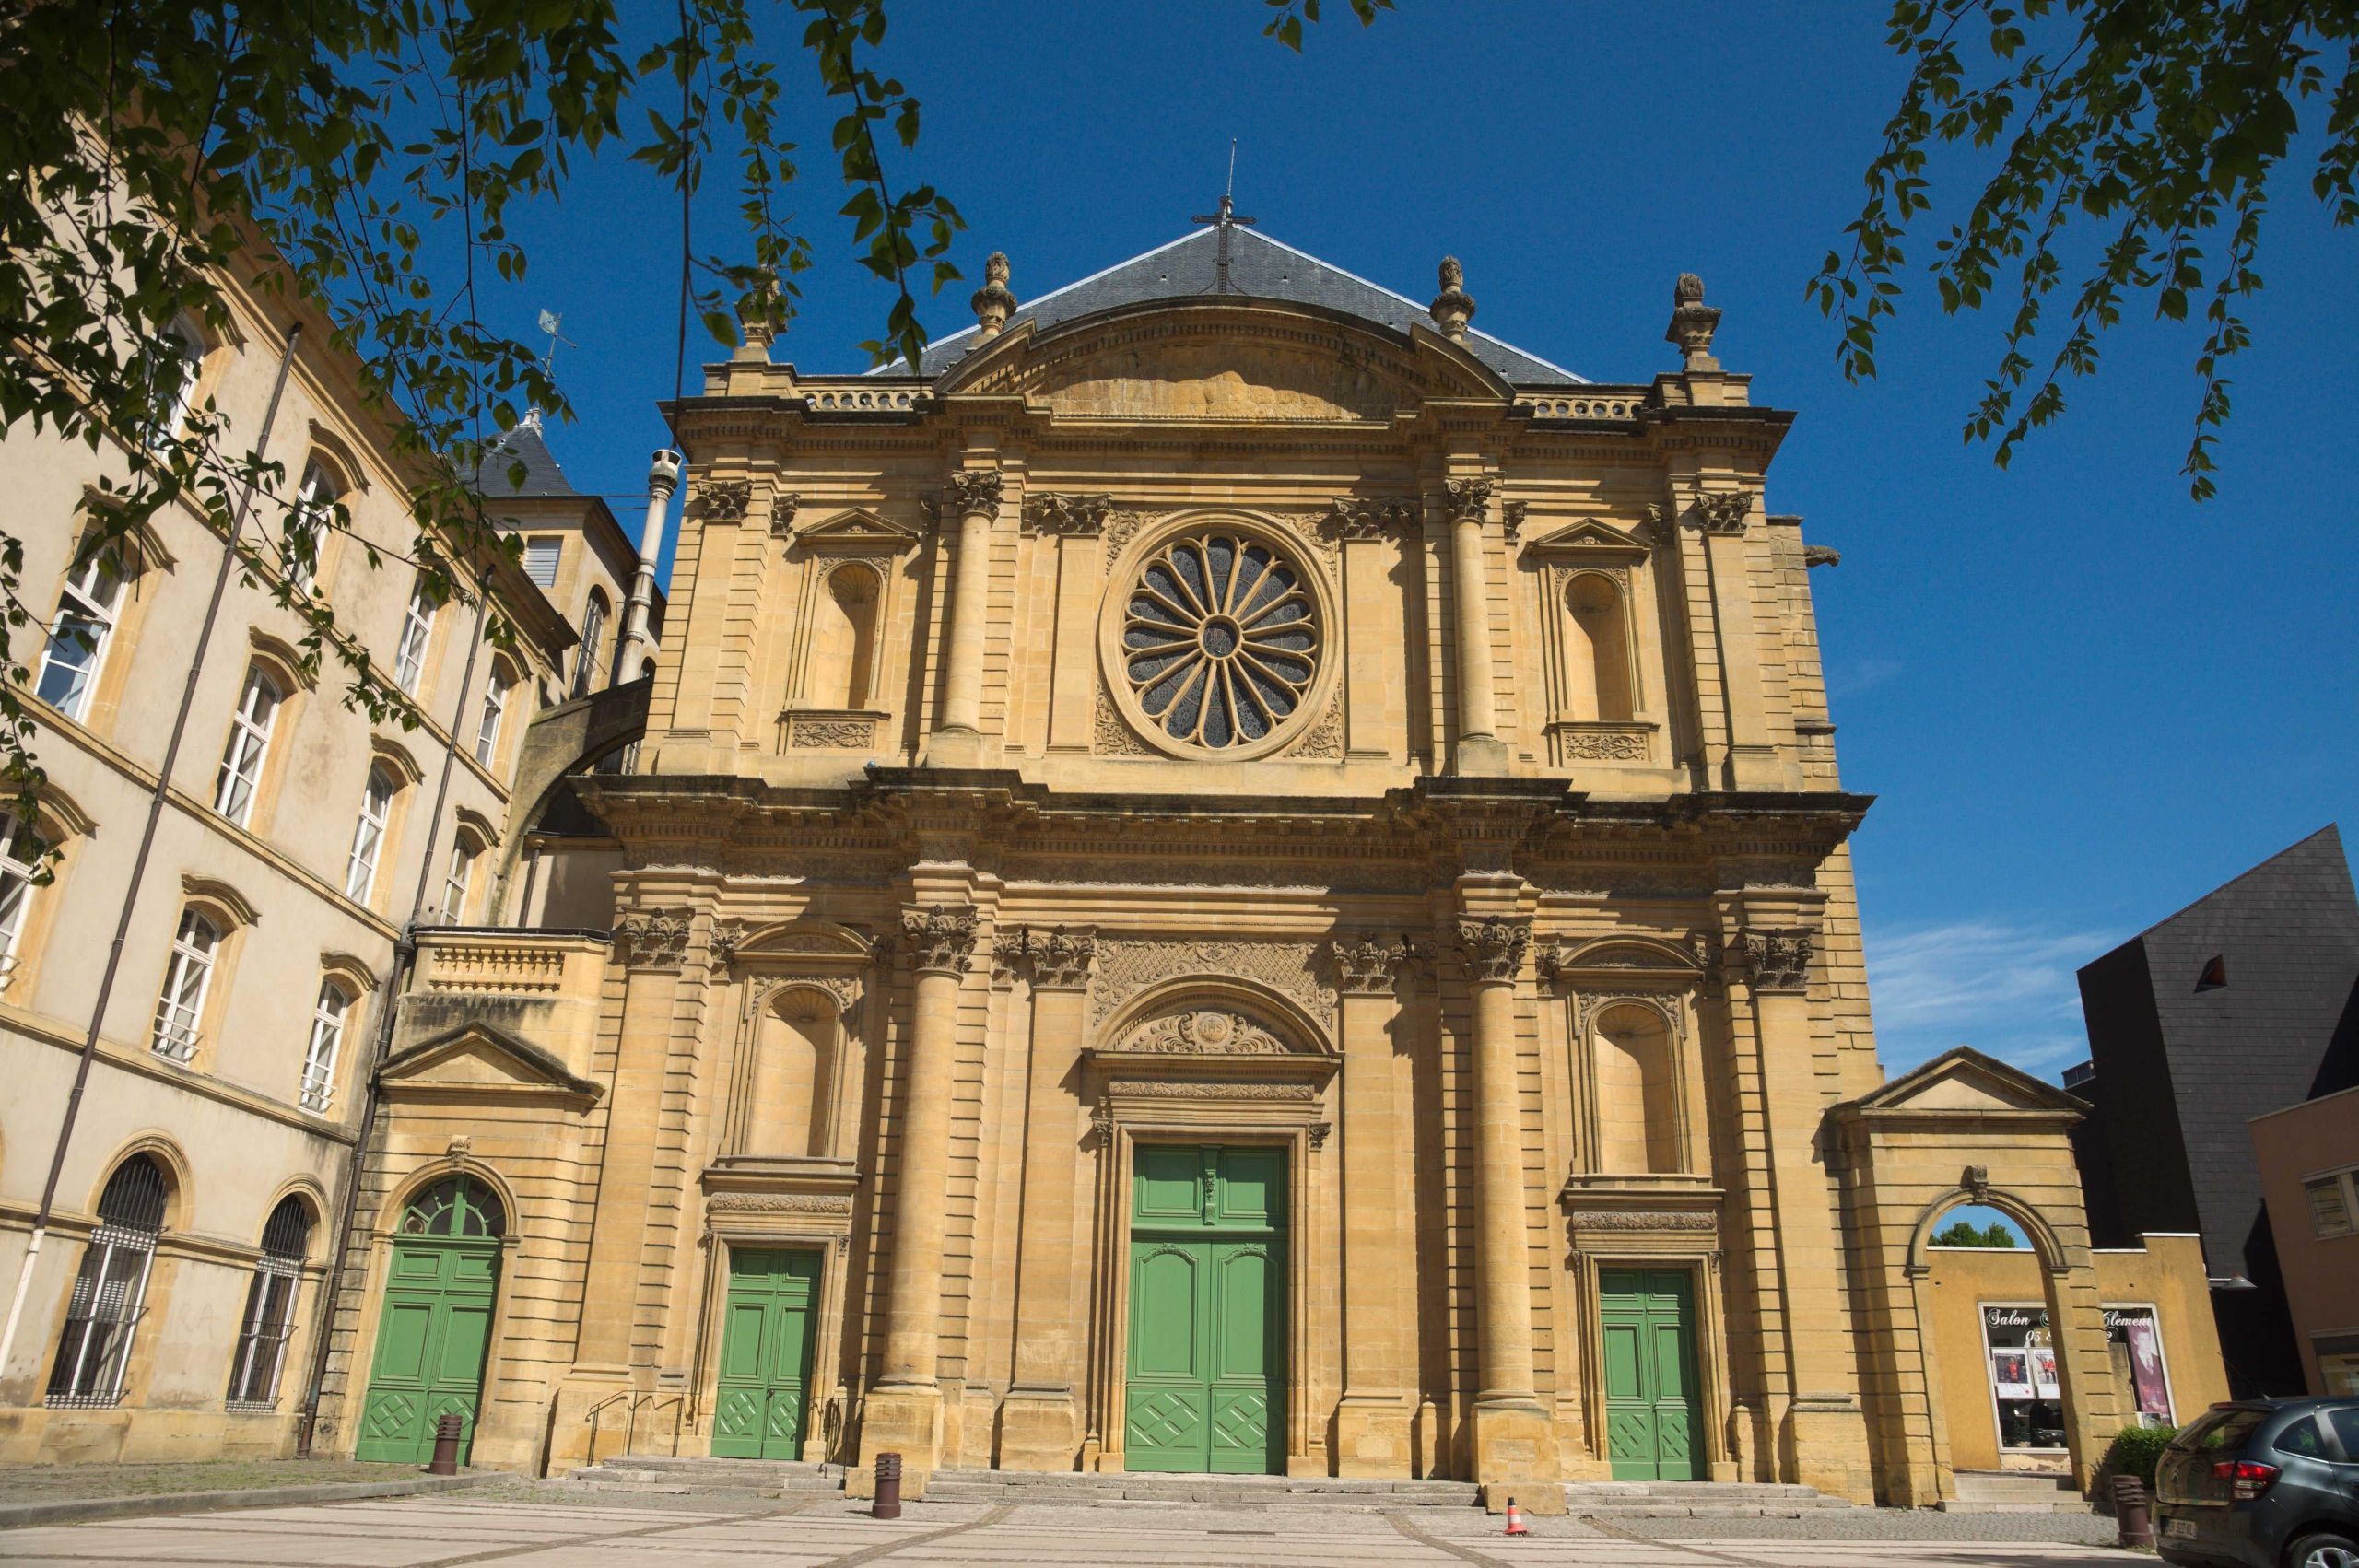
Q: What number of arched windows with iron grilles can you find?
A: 2